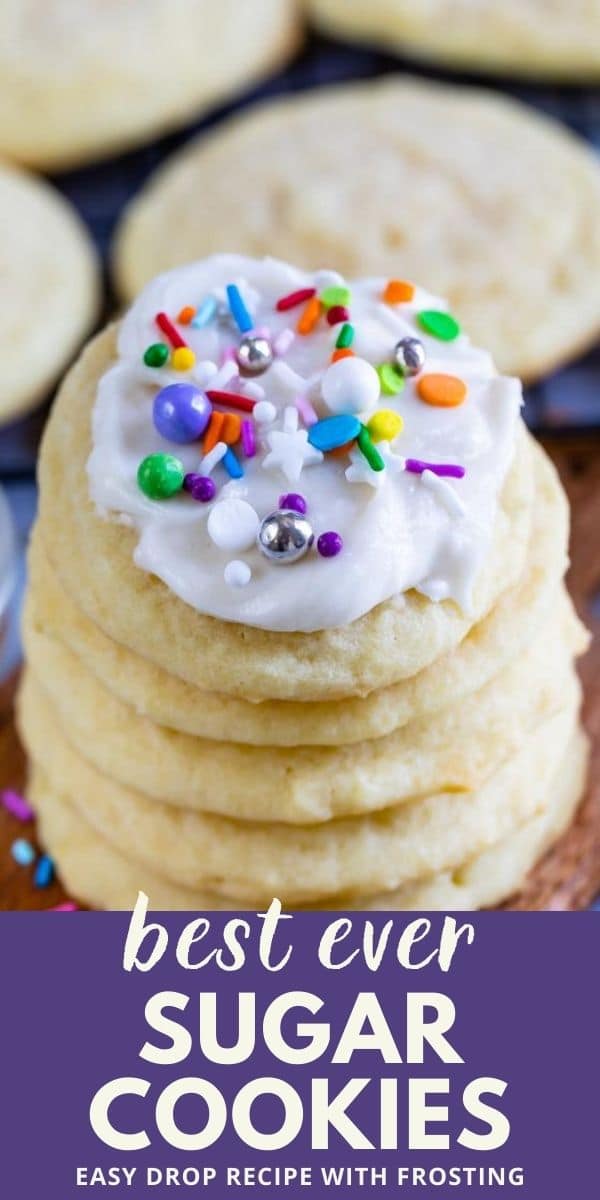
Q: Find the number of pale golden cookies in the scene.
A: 9